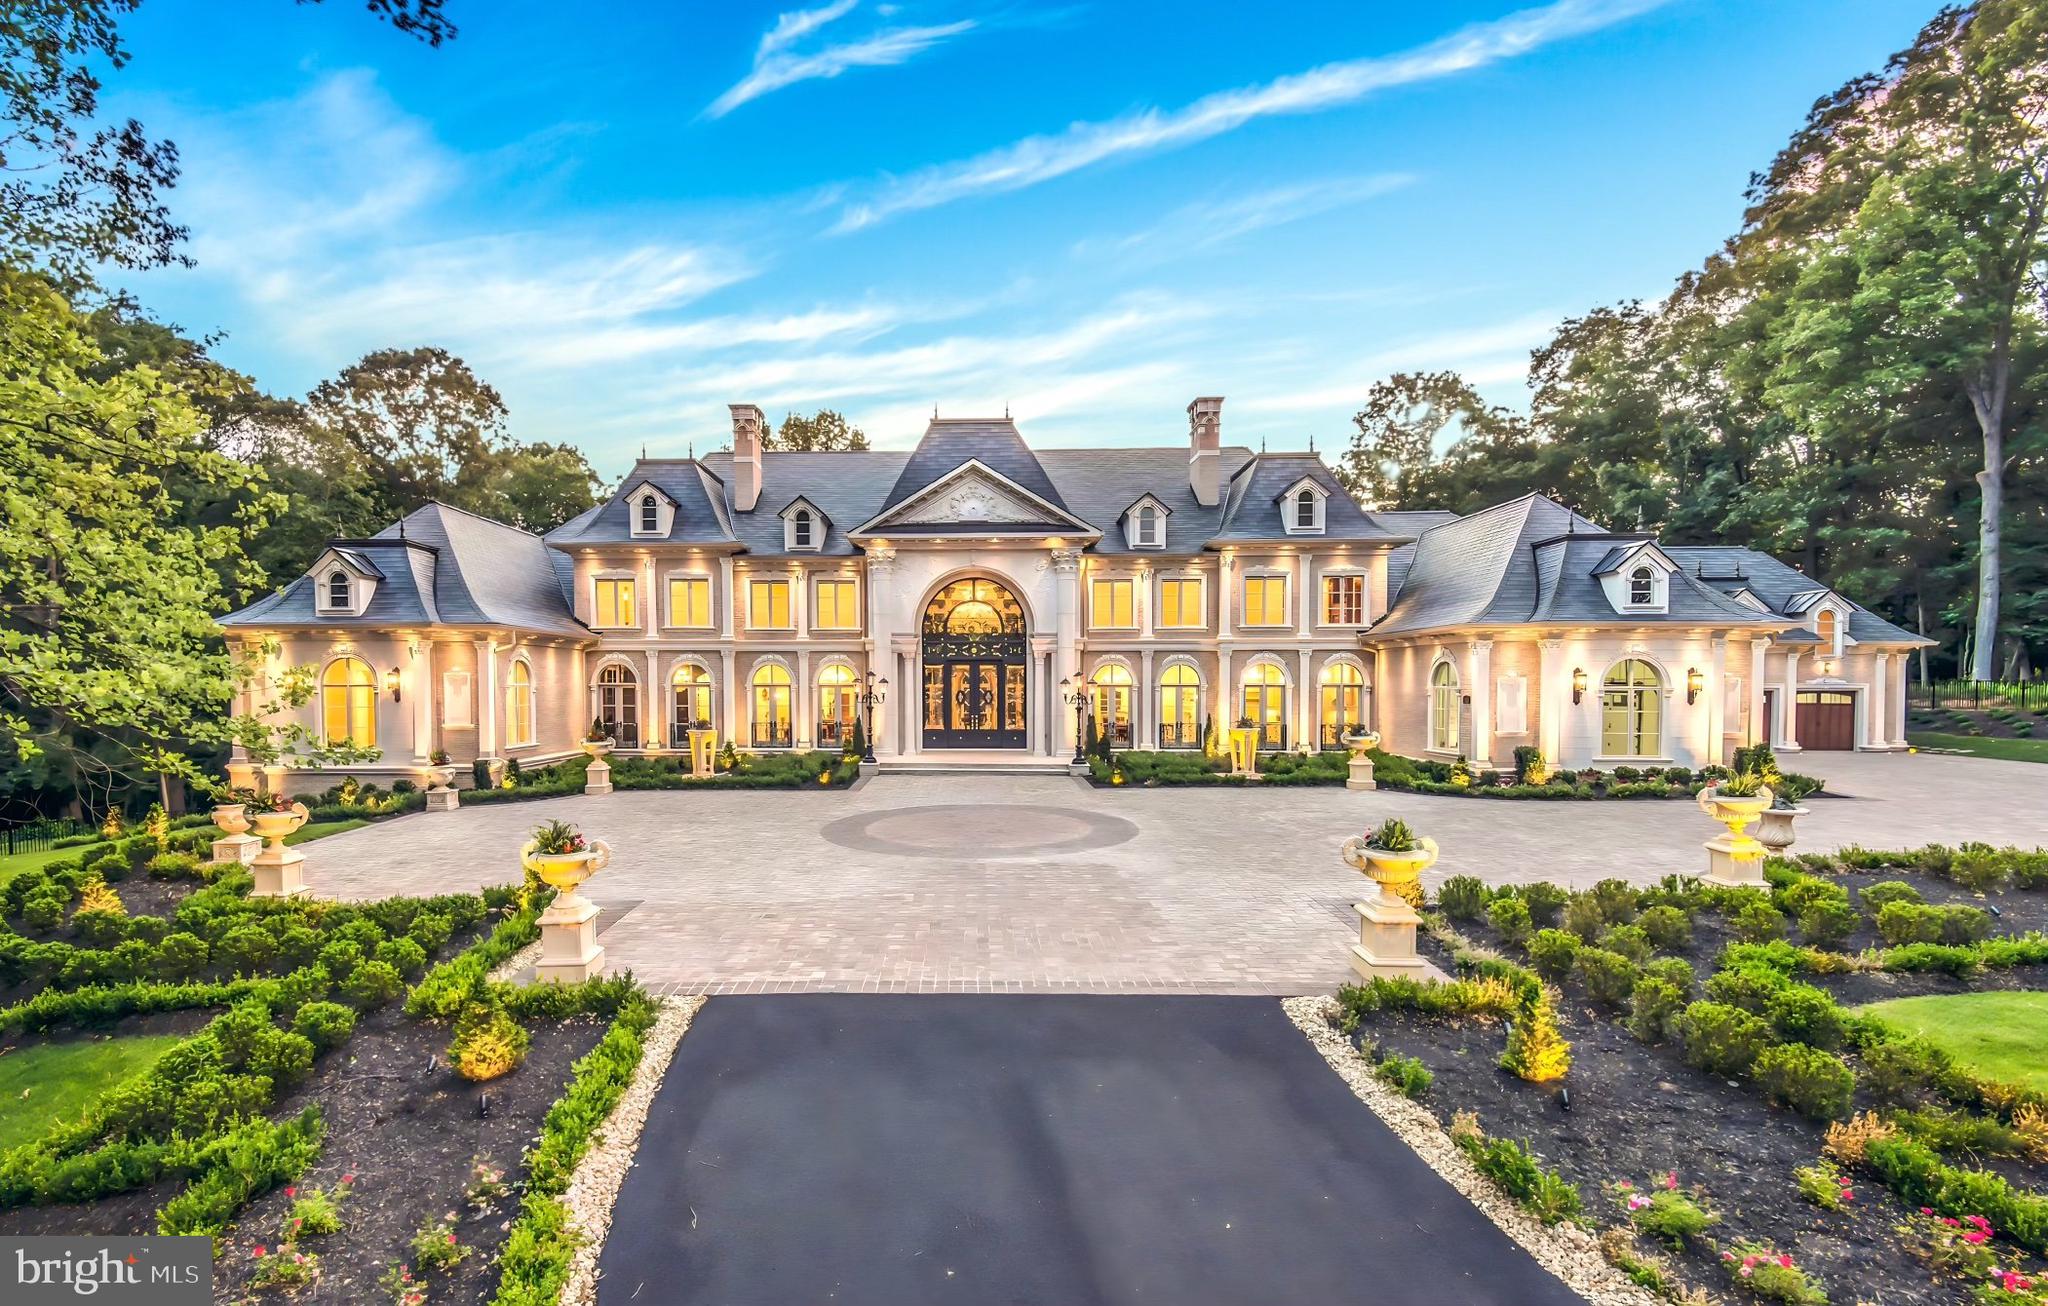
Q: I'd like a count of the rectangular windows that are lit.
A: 8